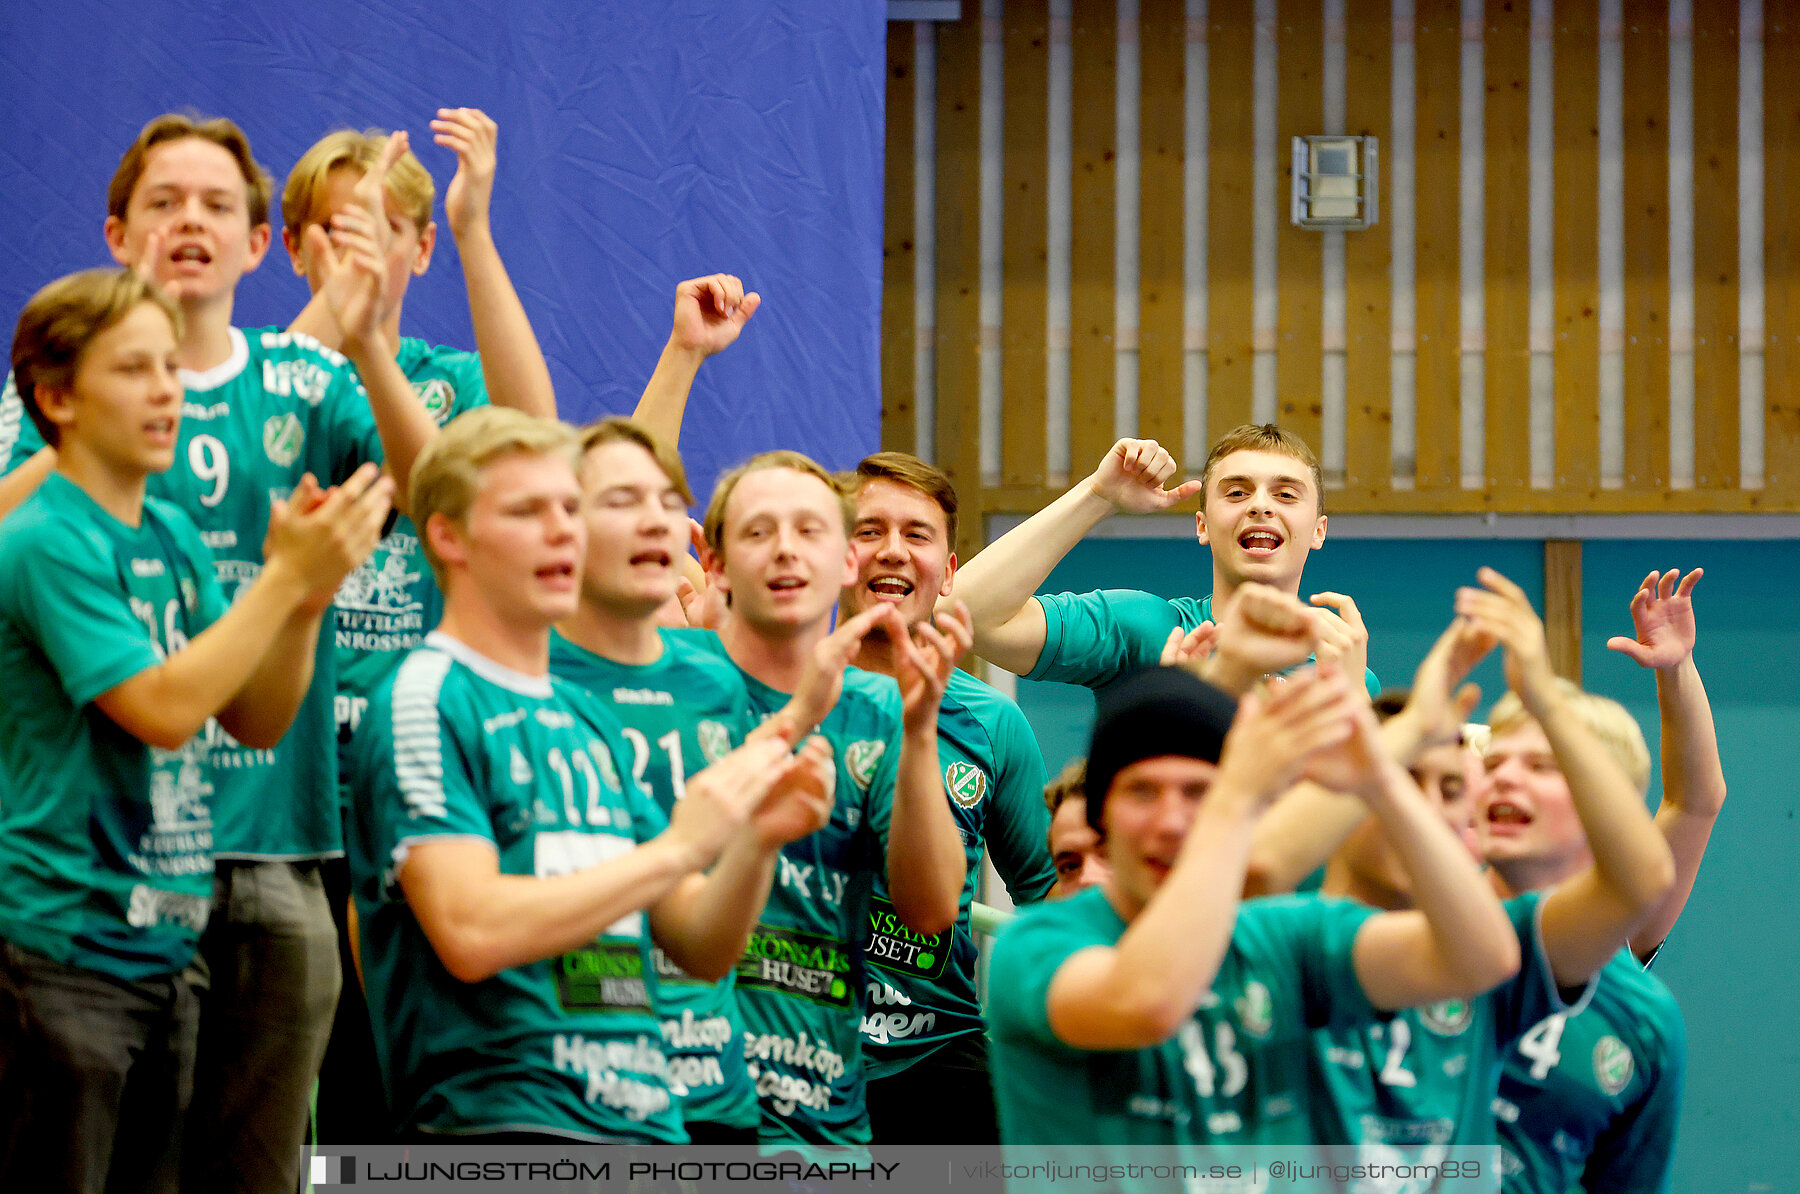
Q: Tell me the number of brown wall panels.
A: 14